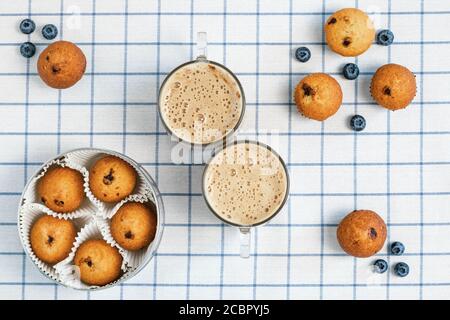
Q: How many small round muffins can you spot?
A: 10